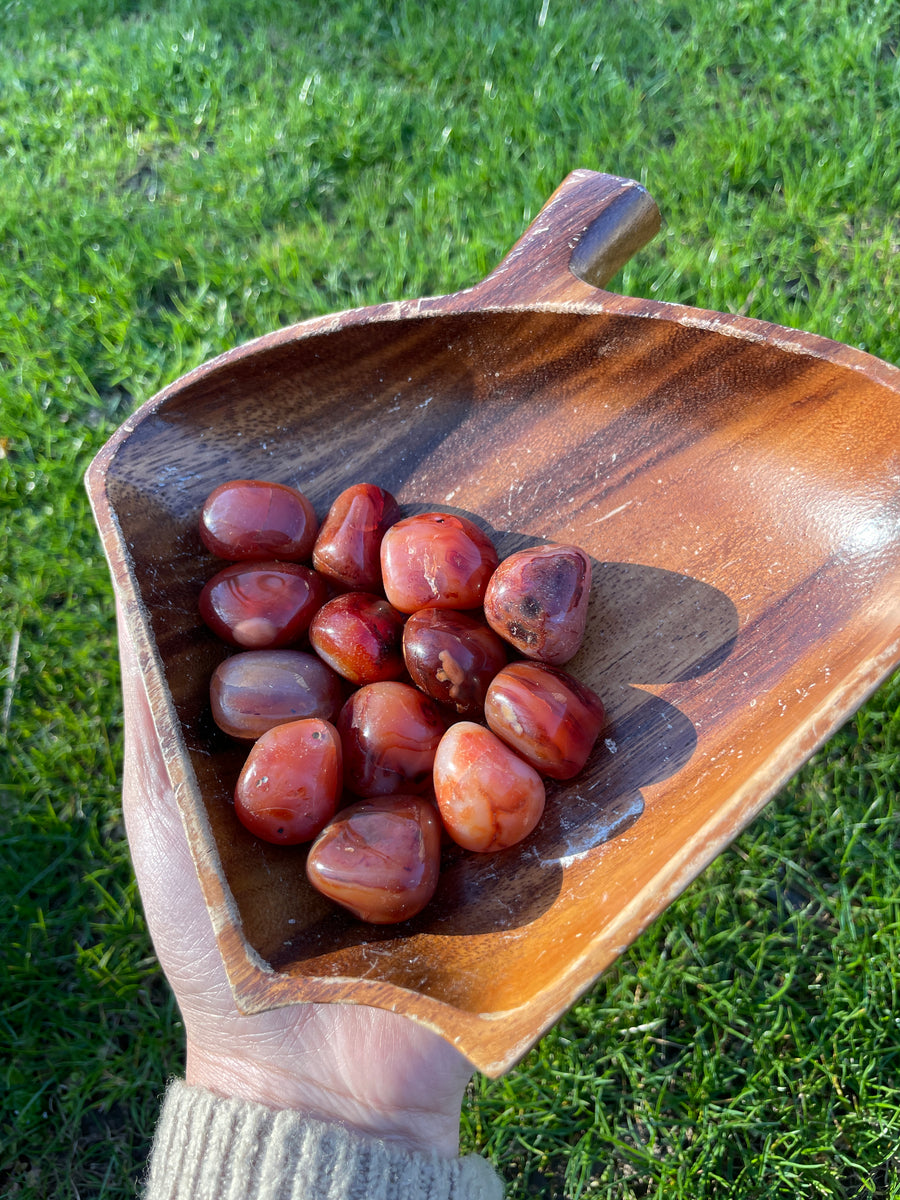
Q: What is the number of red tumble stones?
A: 13